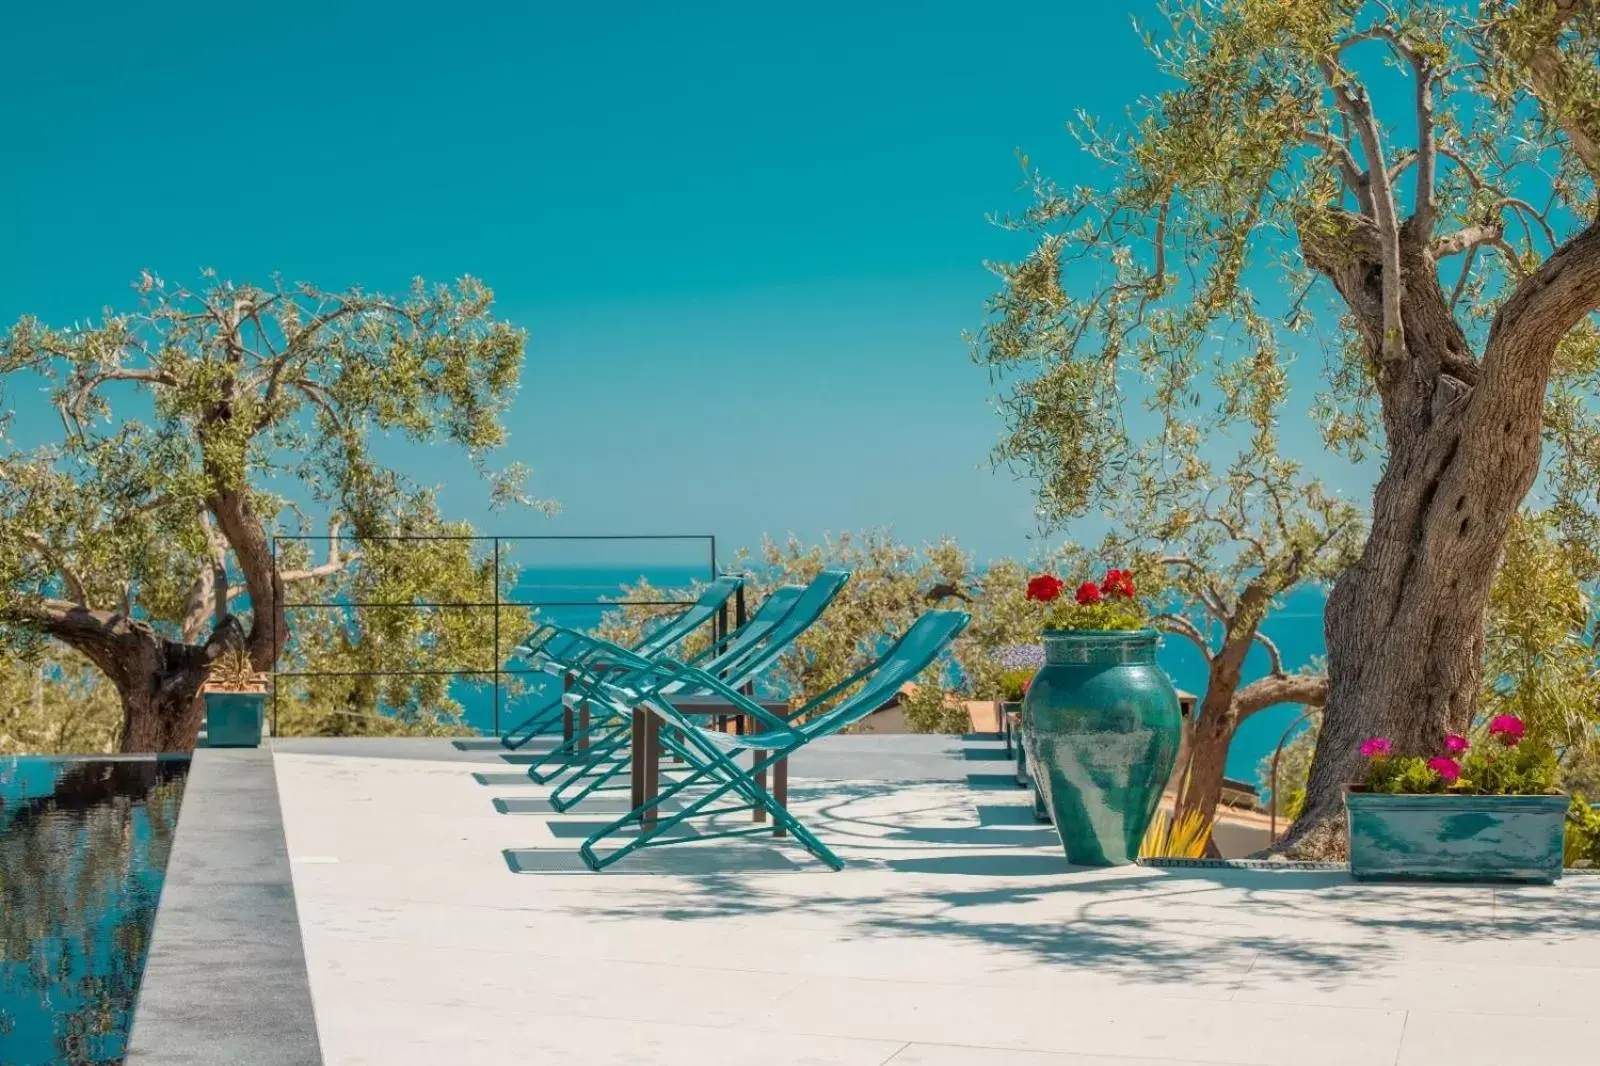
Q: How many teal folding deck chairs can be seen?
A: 4